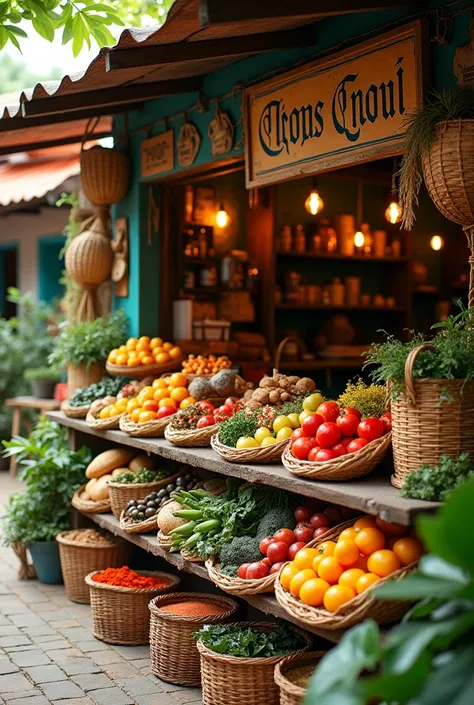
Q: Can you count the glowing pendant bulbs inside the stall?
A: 5